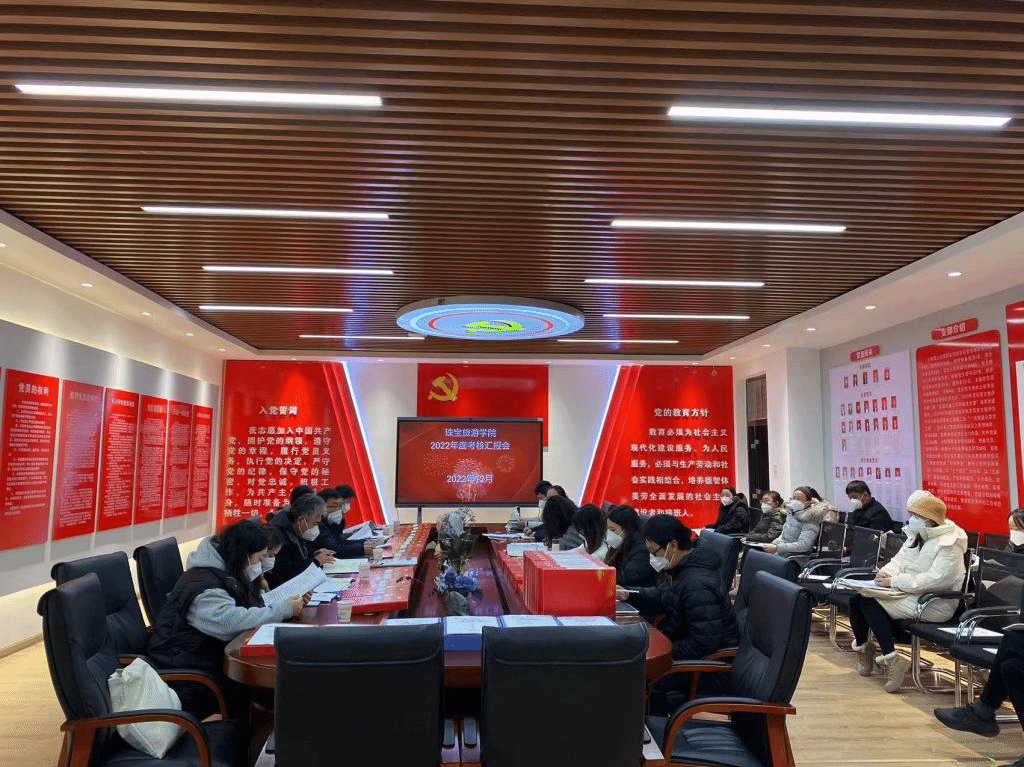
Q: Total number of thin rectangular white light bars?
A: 10